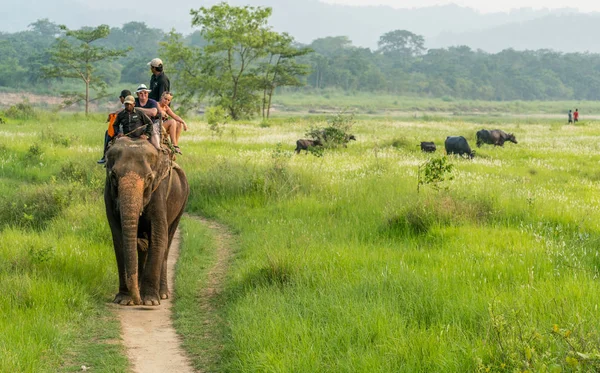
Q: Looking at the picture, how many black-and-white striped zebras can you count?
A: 0